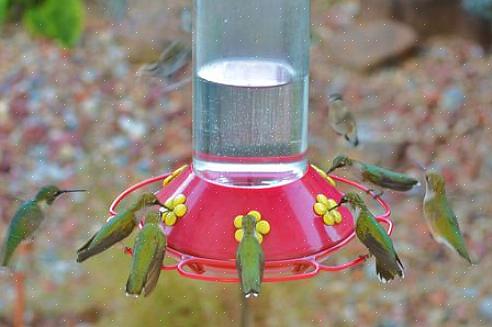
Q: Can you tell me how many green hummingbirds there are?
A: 7